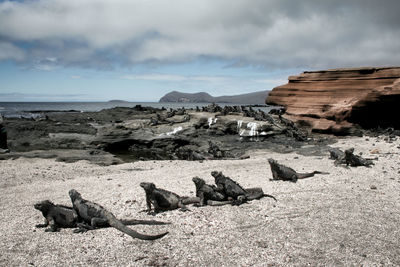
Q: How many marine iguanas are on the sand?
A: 8